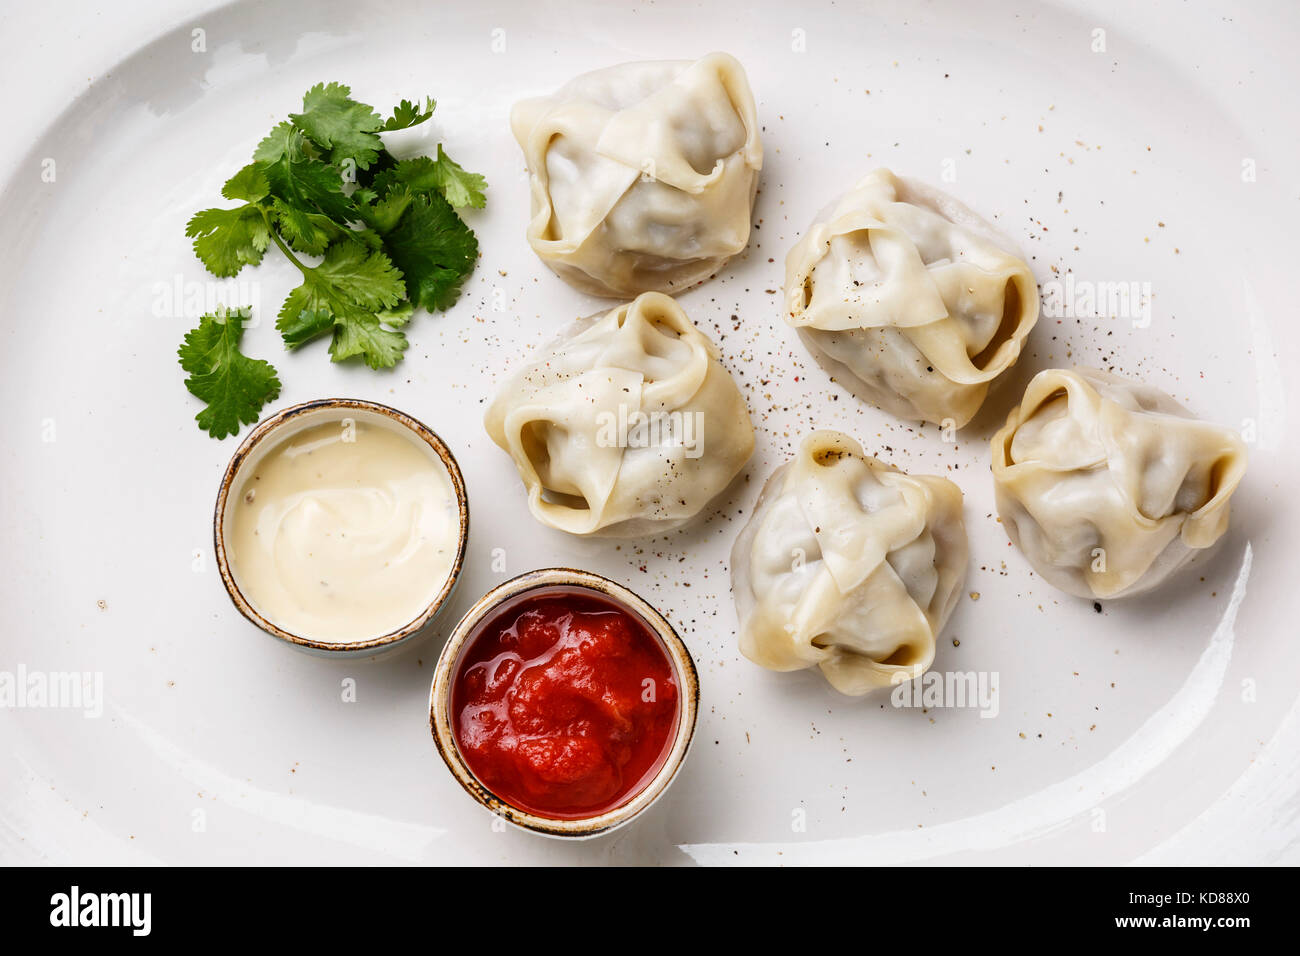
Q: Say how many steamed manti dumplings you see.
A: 5